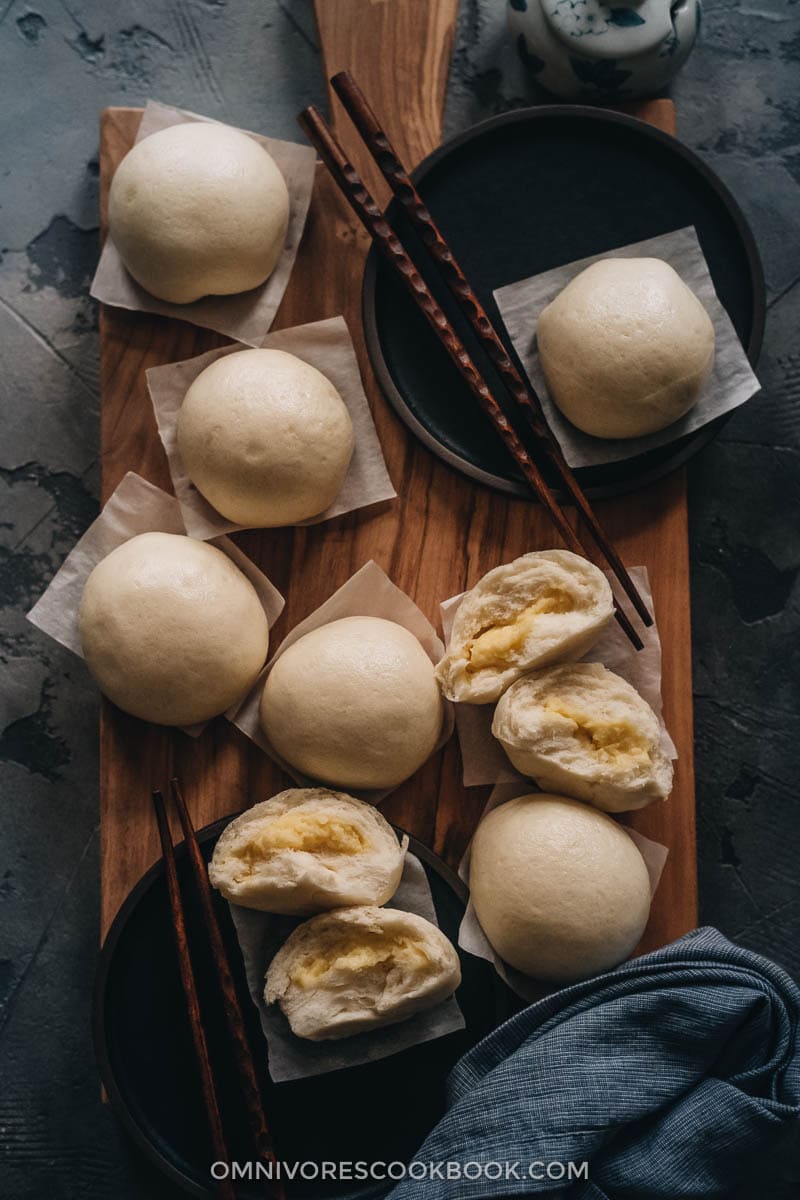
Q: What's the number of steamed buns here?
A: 8